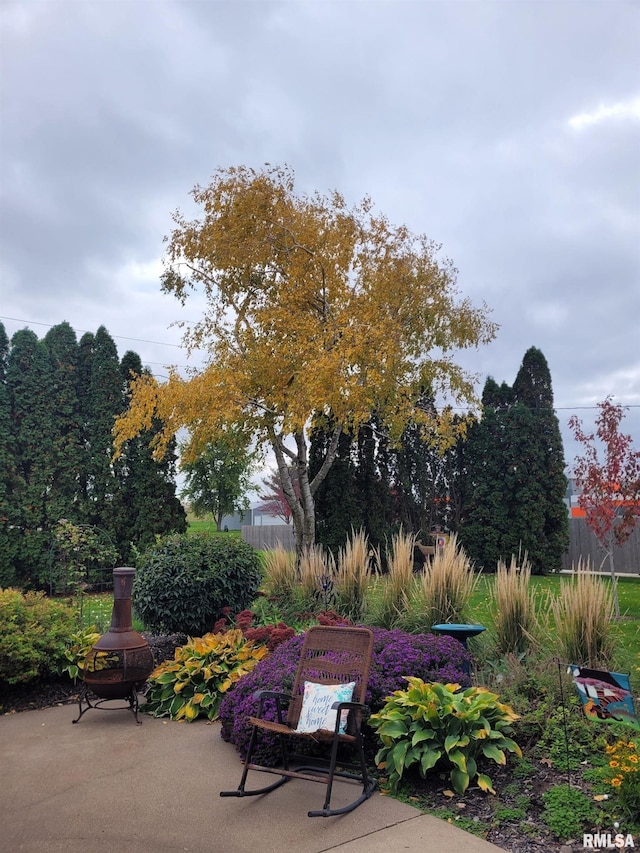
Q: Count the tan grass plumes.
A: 7